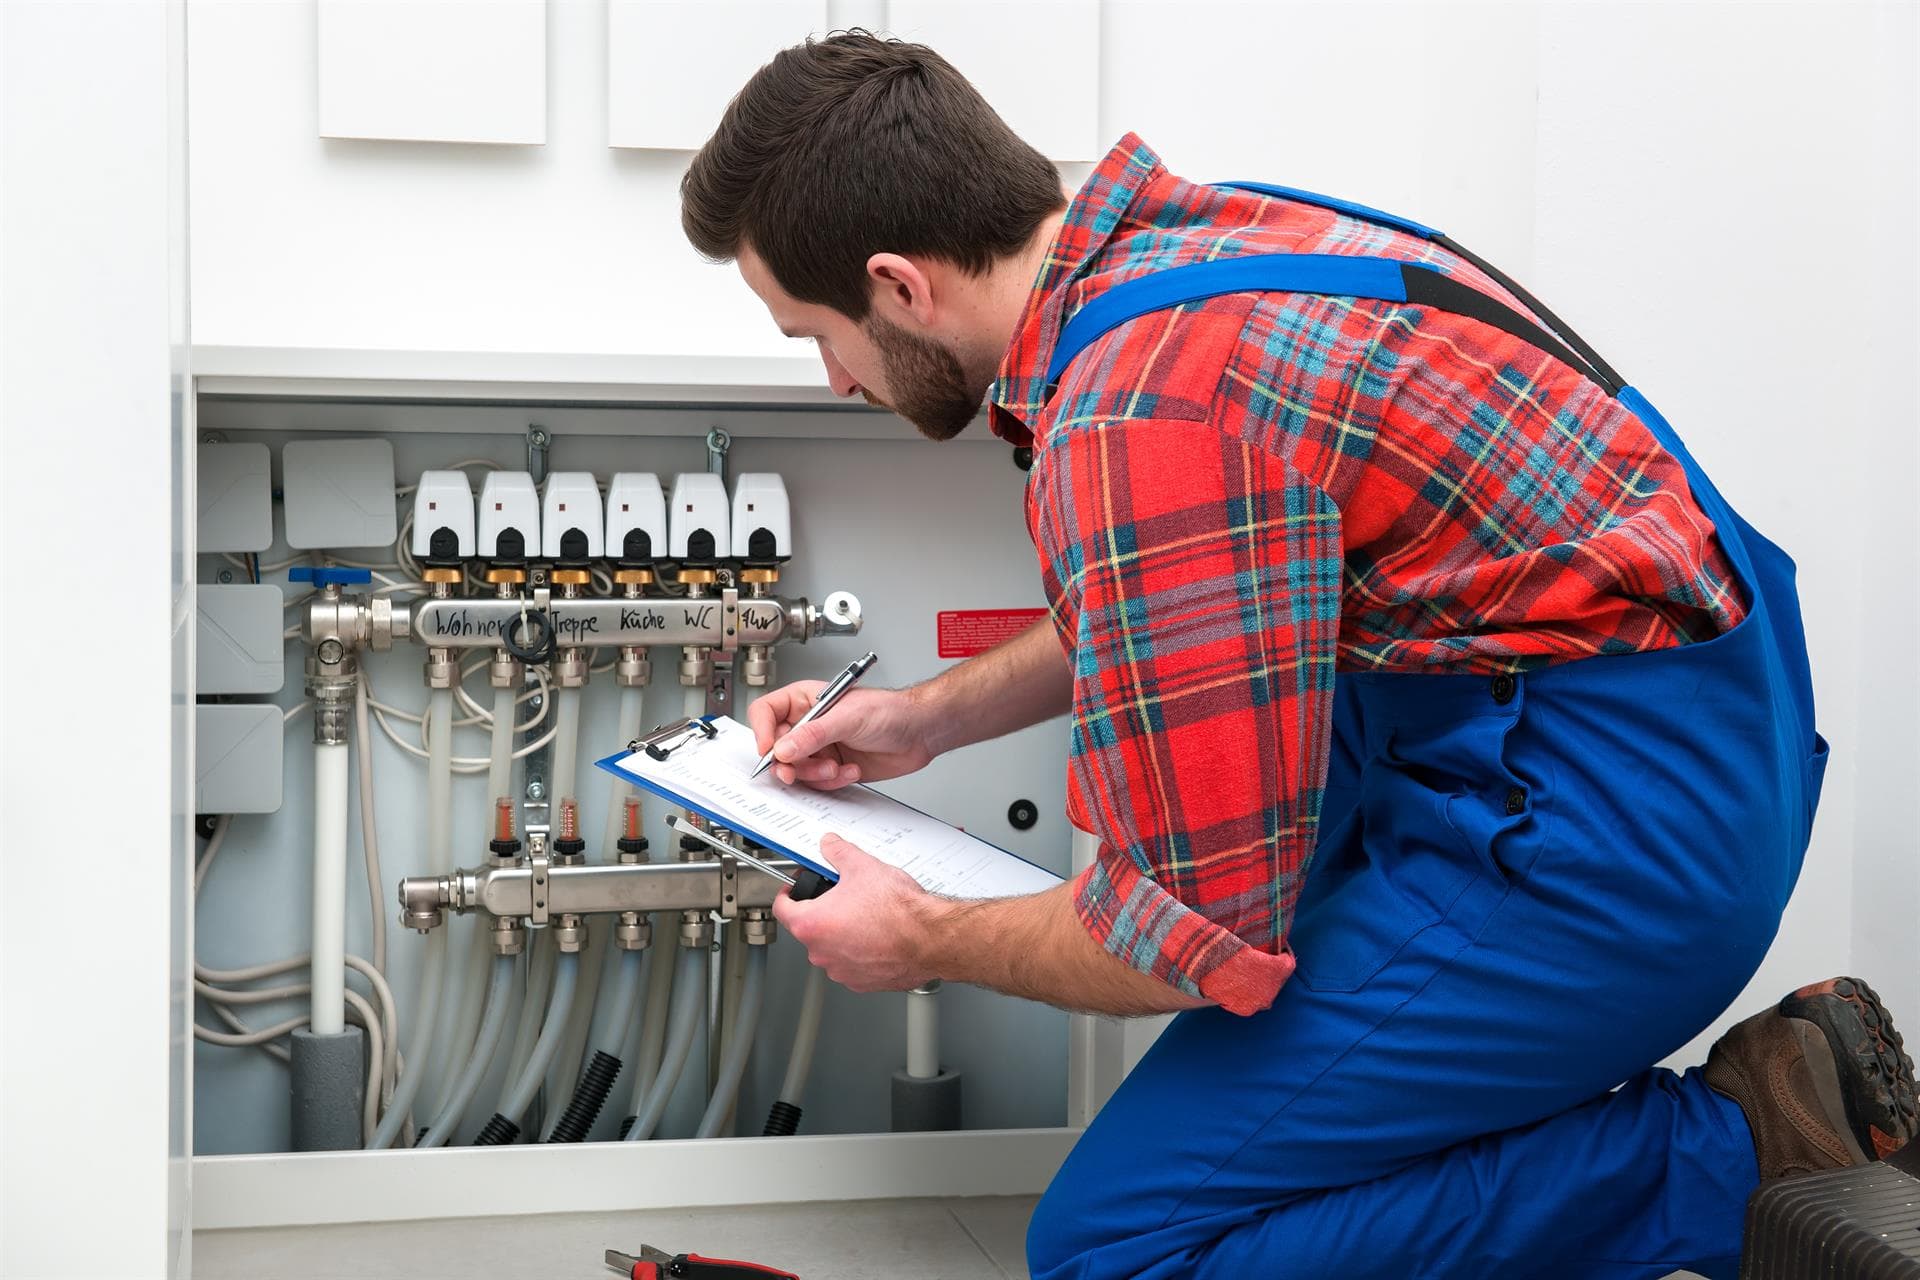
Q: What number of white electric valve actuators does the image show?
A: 6